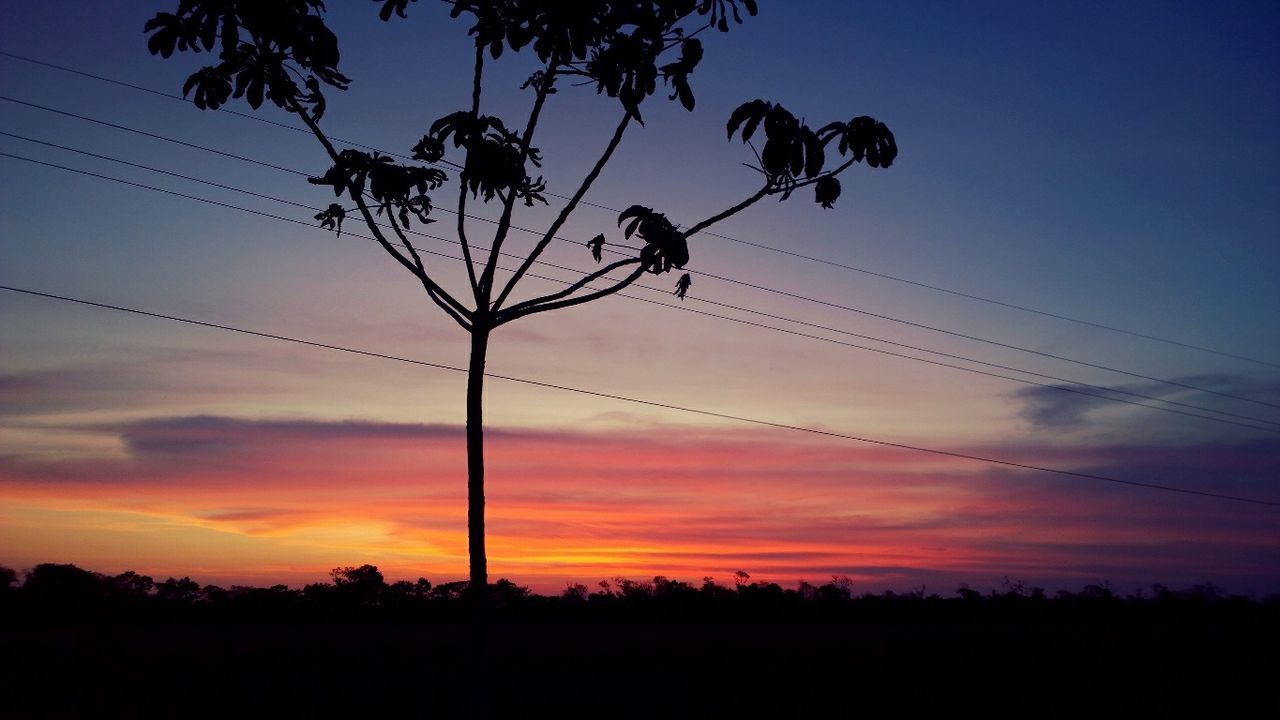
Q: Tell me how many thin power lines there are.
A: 5